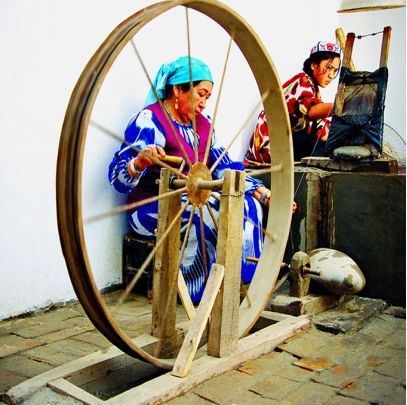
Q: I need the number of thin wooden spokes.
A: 12